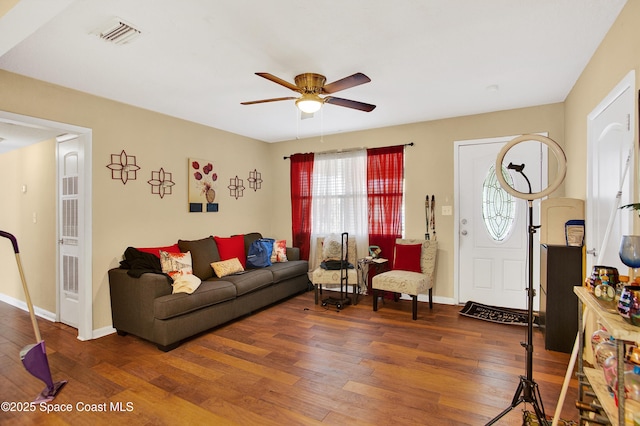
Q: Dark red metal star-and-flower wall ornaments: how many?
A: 4